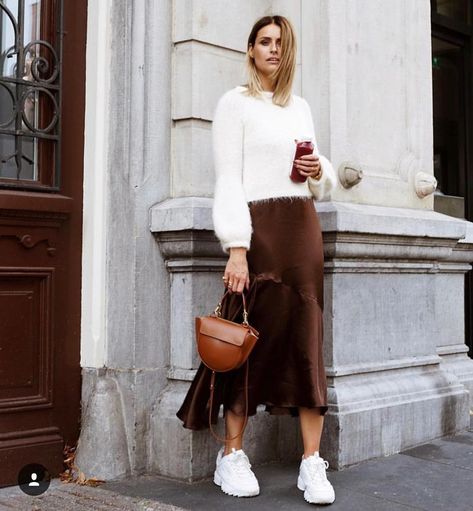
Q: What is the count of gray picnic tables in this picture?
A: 0